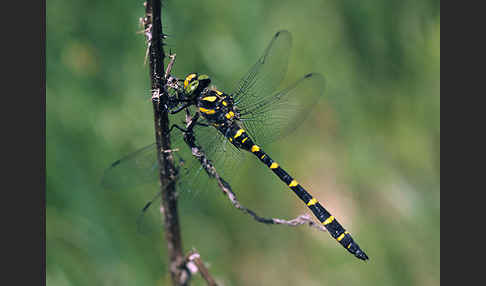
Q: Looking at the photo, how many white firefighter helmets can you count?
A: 0